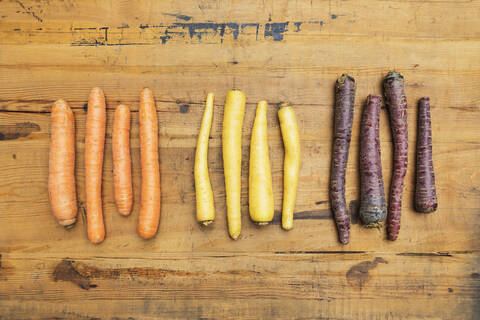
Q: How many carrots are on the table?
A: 12